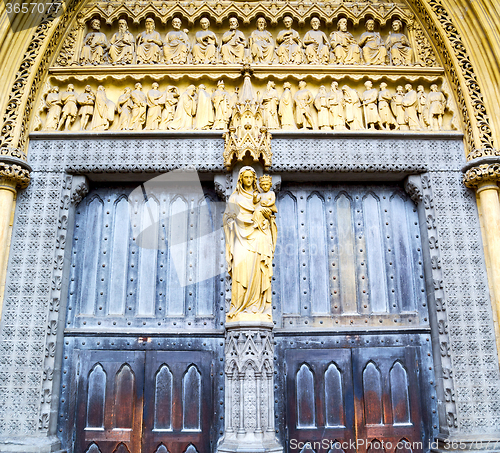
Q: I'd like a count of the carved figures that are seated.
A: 12